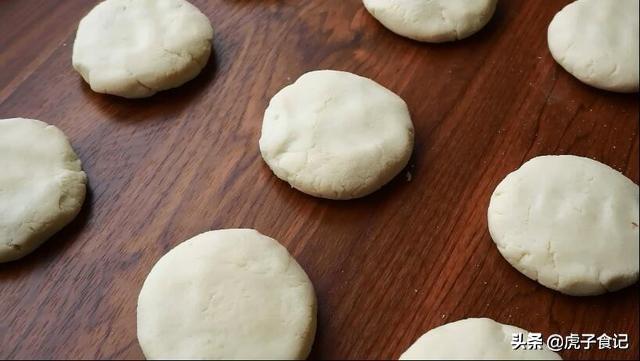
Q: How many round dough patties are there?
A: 8